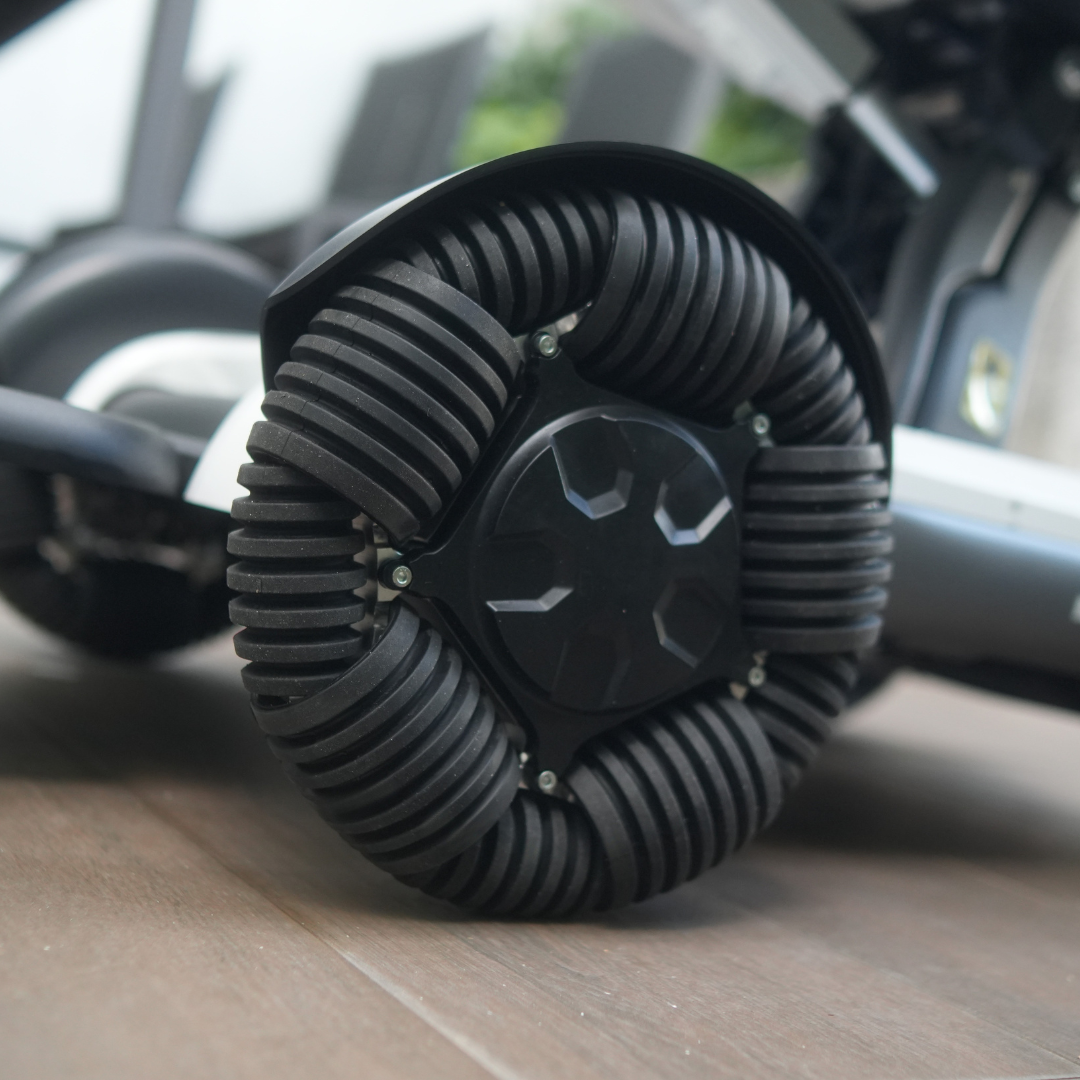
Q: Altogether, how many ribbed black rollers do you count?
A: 10